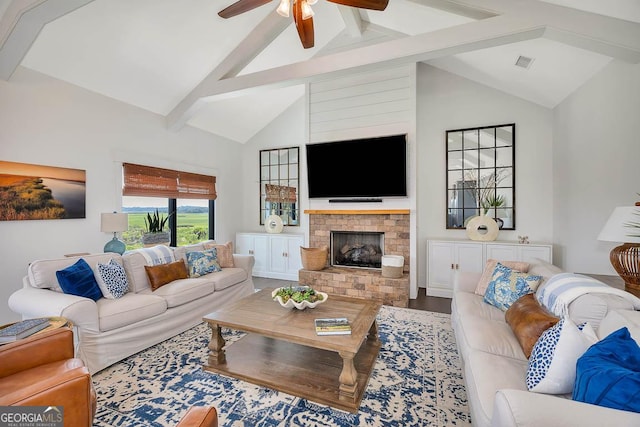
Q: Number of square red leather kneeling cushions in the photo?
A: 0